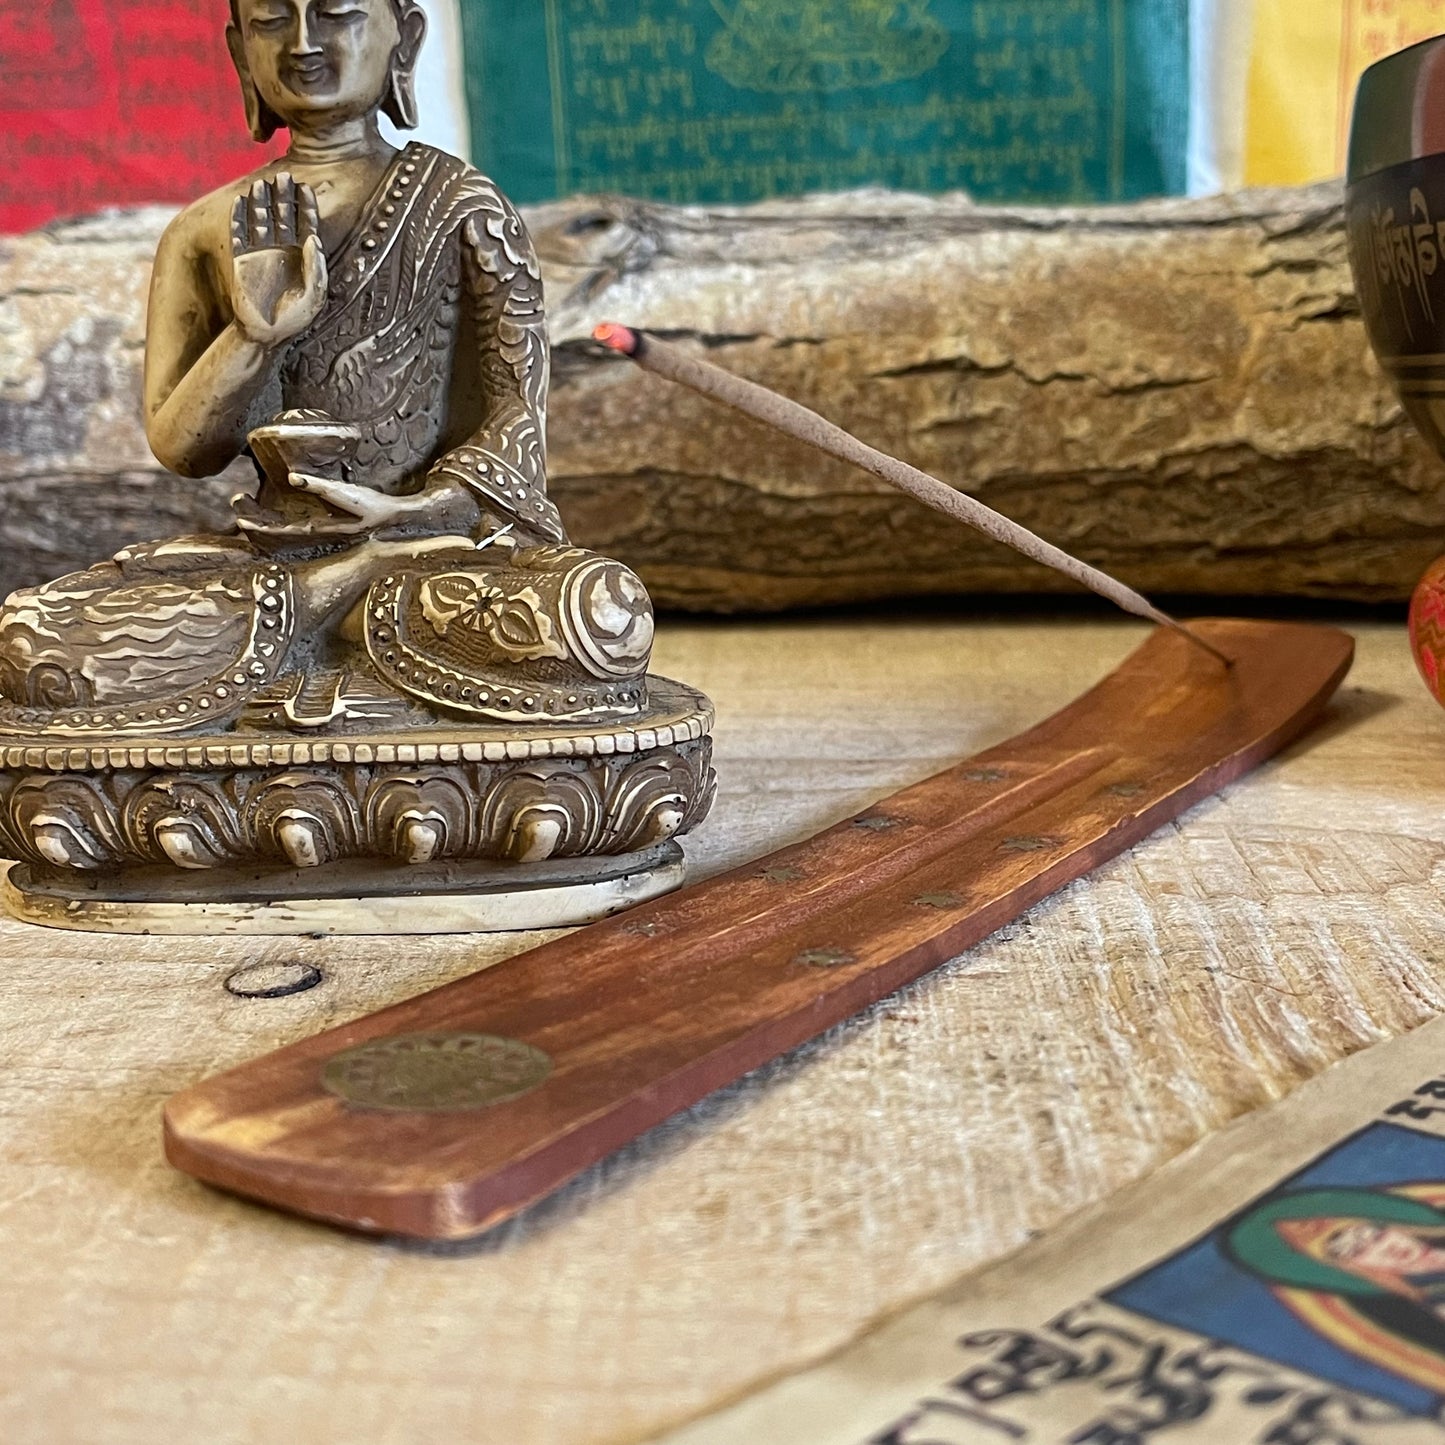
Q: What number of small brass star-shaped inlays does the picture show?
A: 8